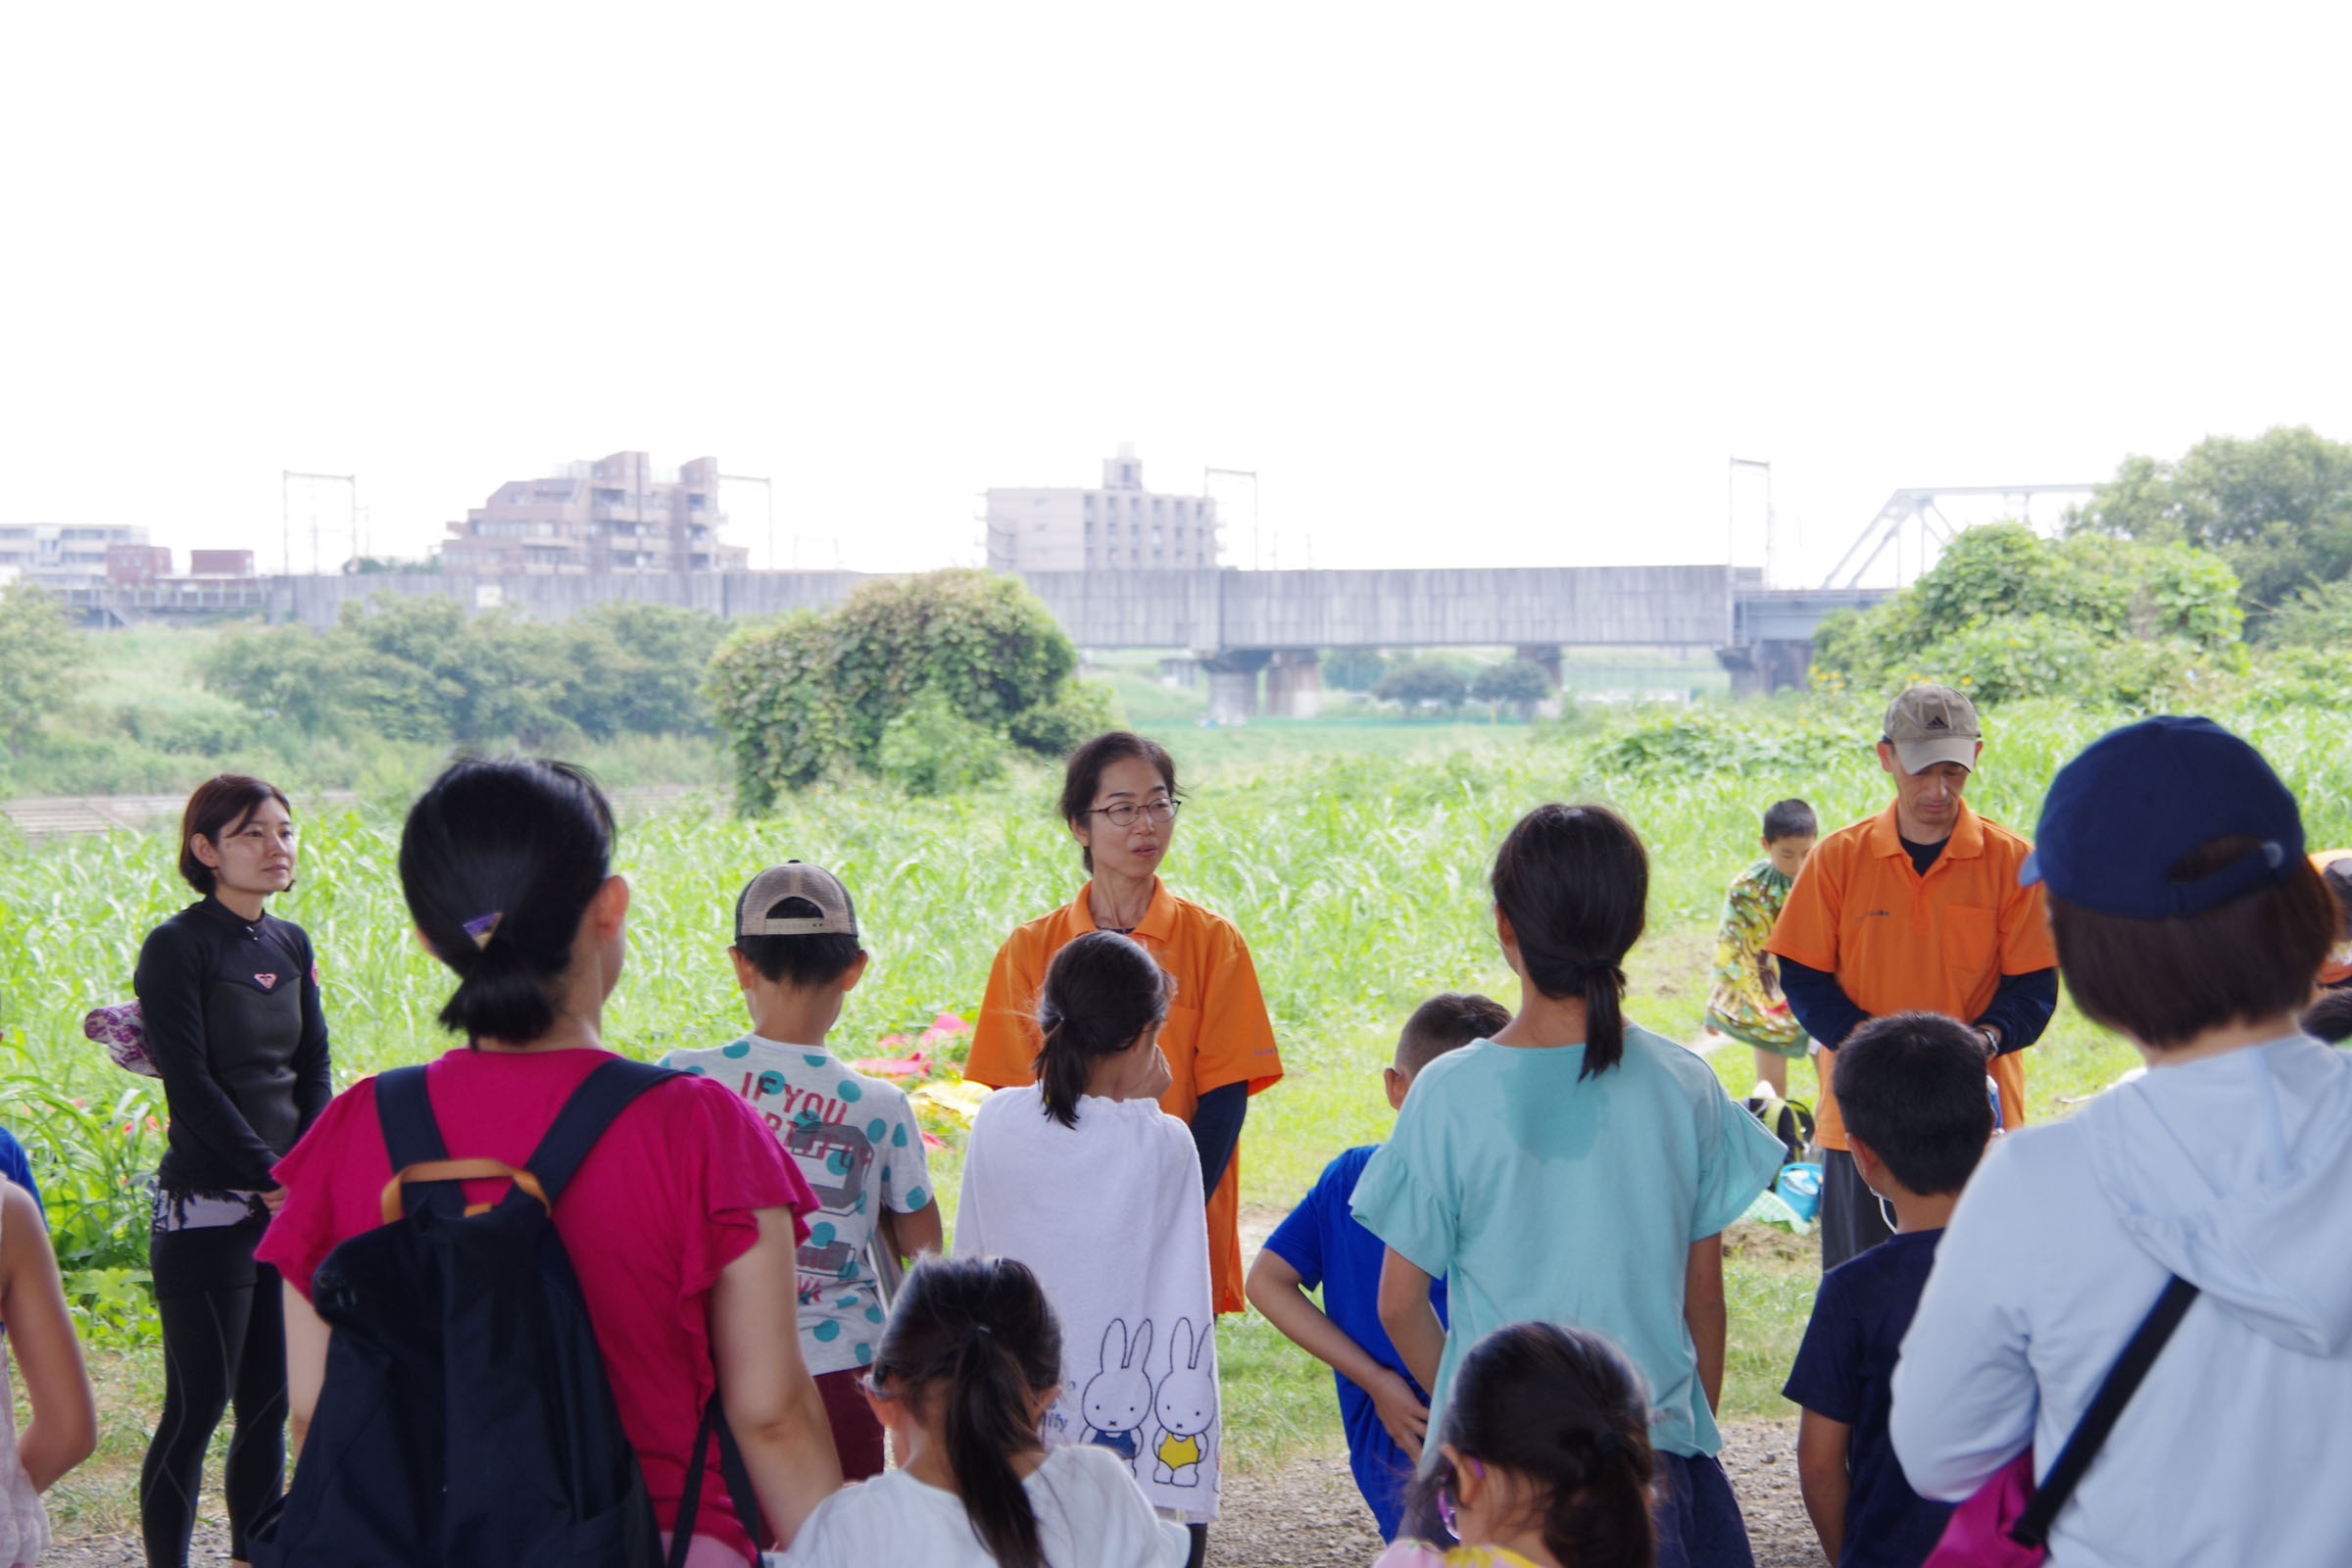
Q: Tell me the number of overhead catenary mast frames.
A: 4